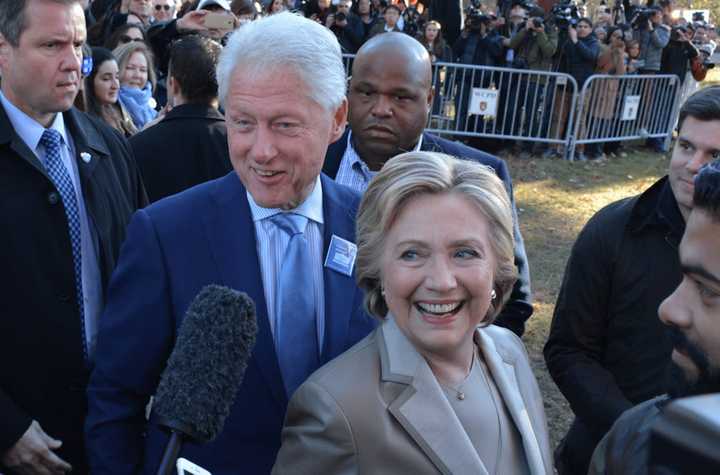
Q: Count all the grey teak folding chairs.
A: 0